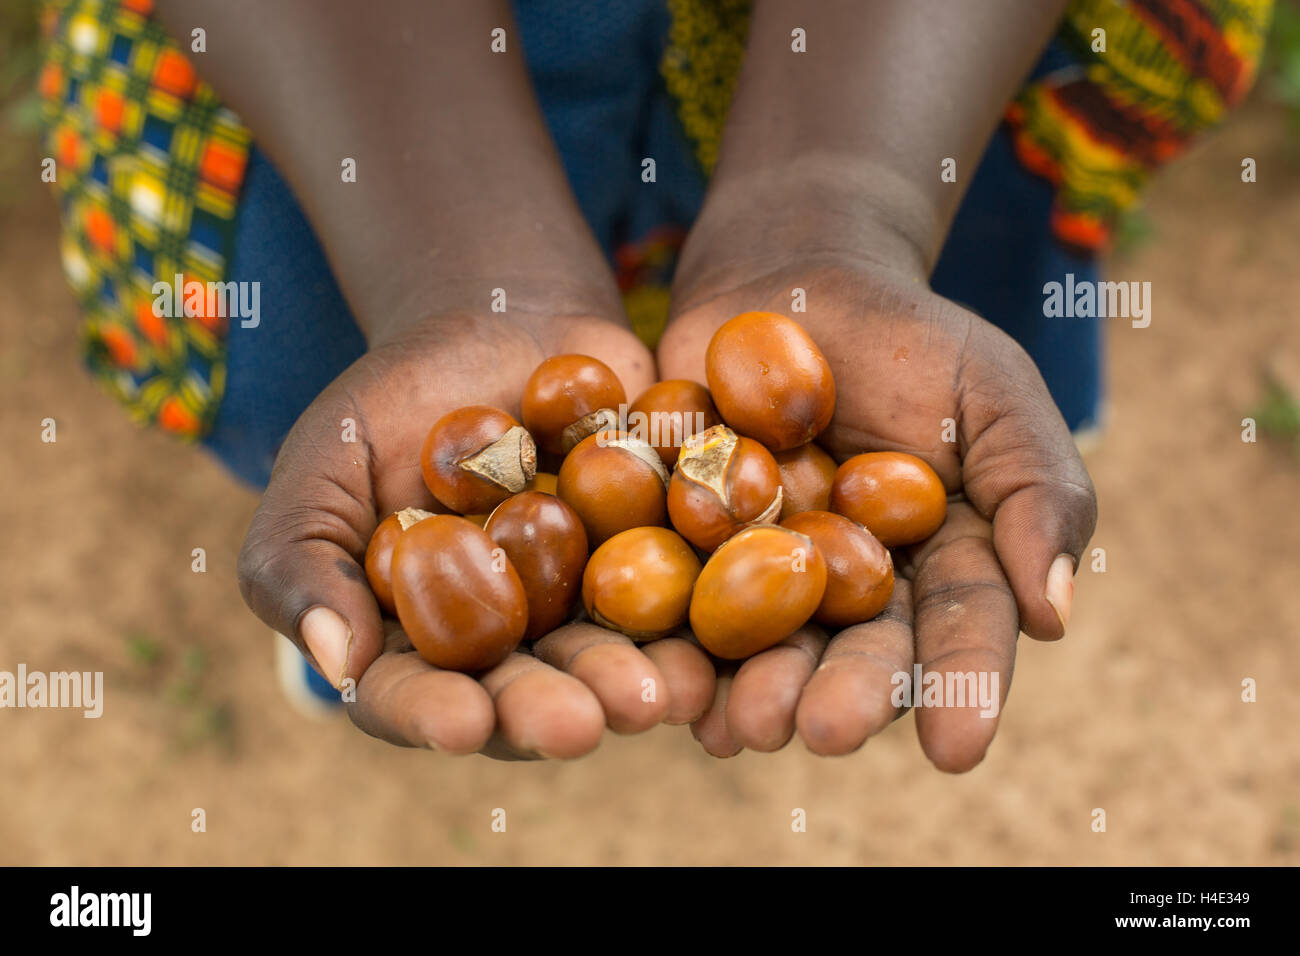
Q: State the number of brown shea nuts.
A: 15